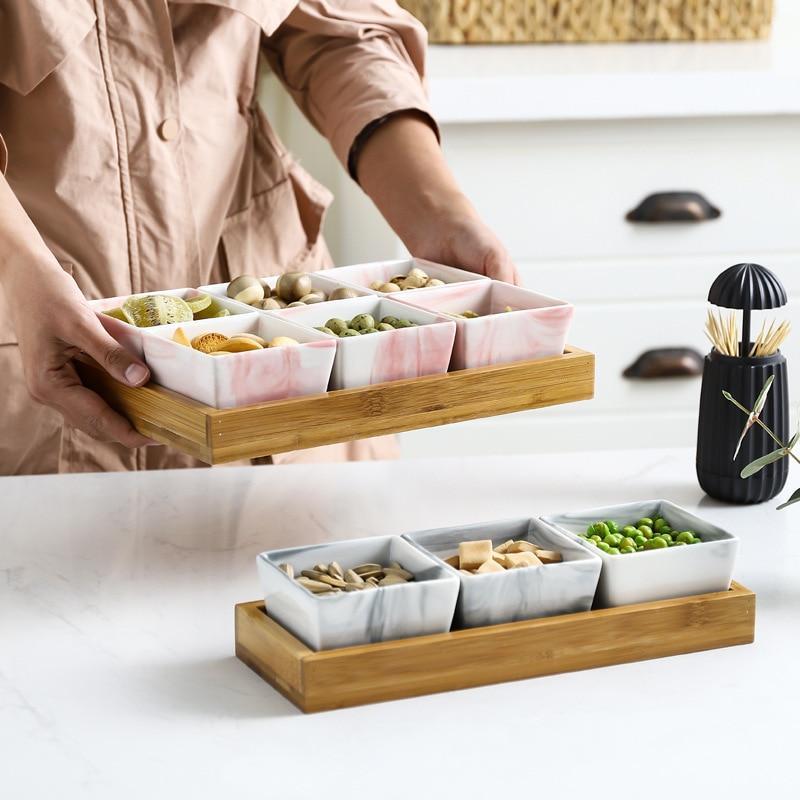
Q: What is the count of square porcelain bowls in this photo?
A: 9